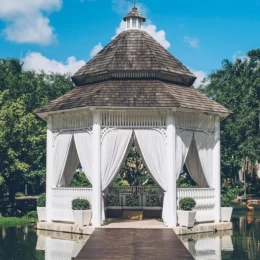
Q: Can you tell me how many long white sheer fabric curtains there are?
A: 6